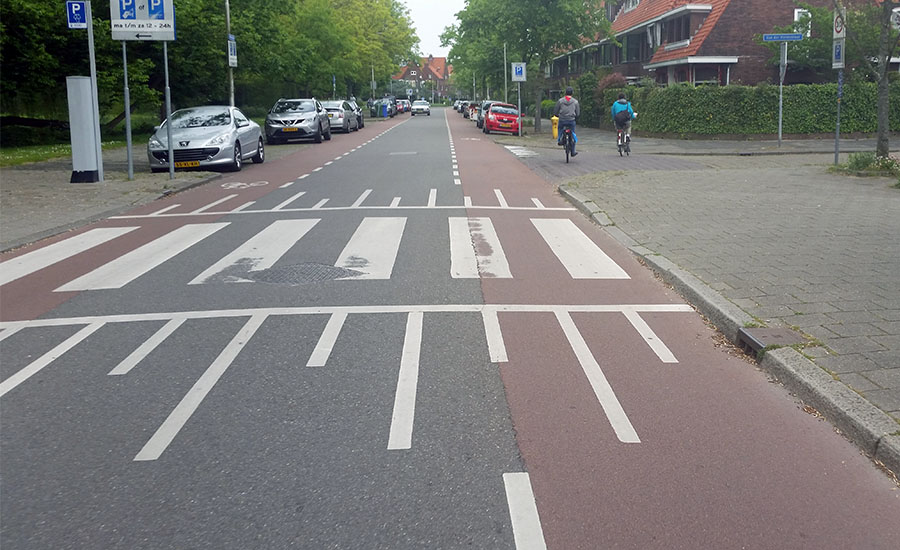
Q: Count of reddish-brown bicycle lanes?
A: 2